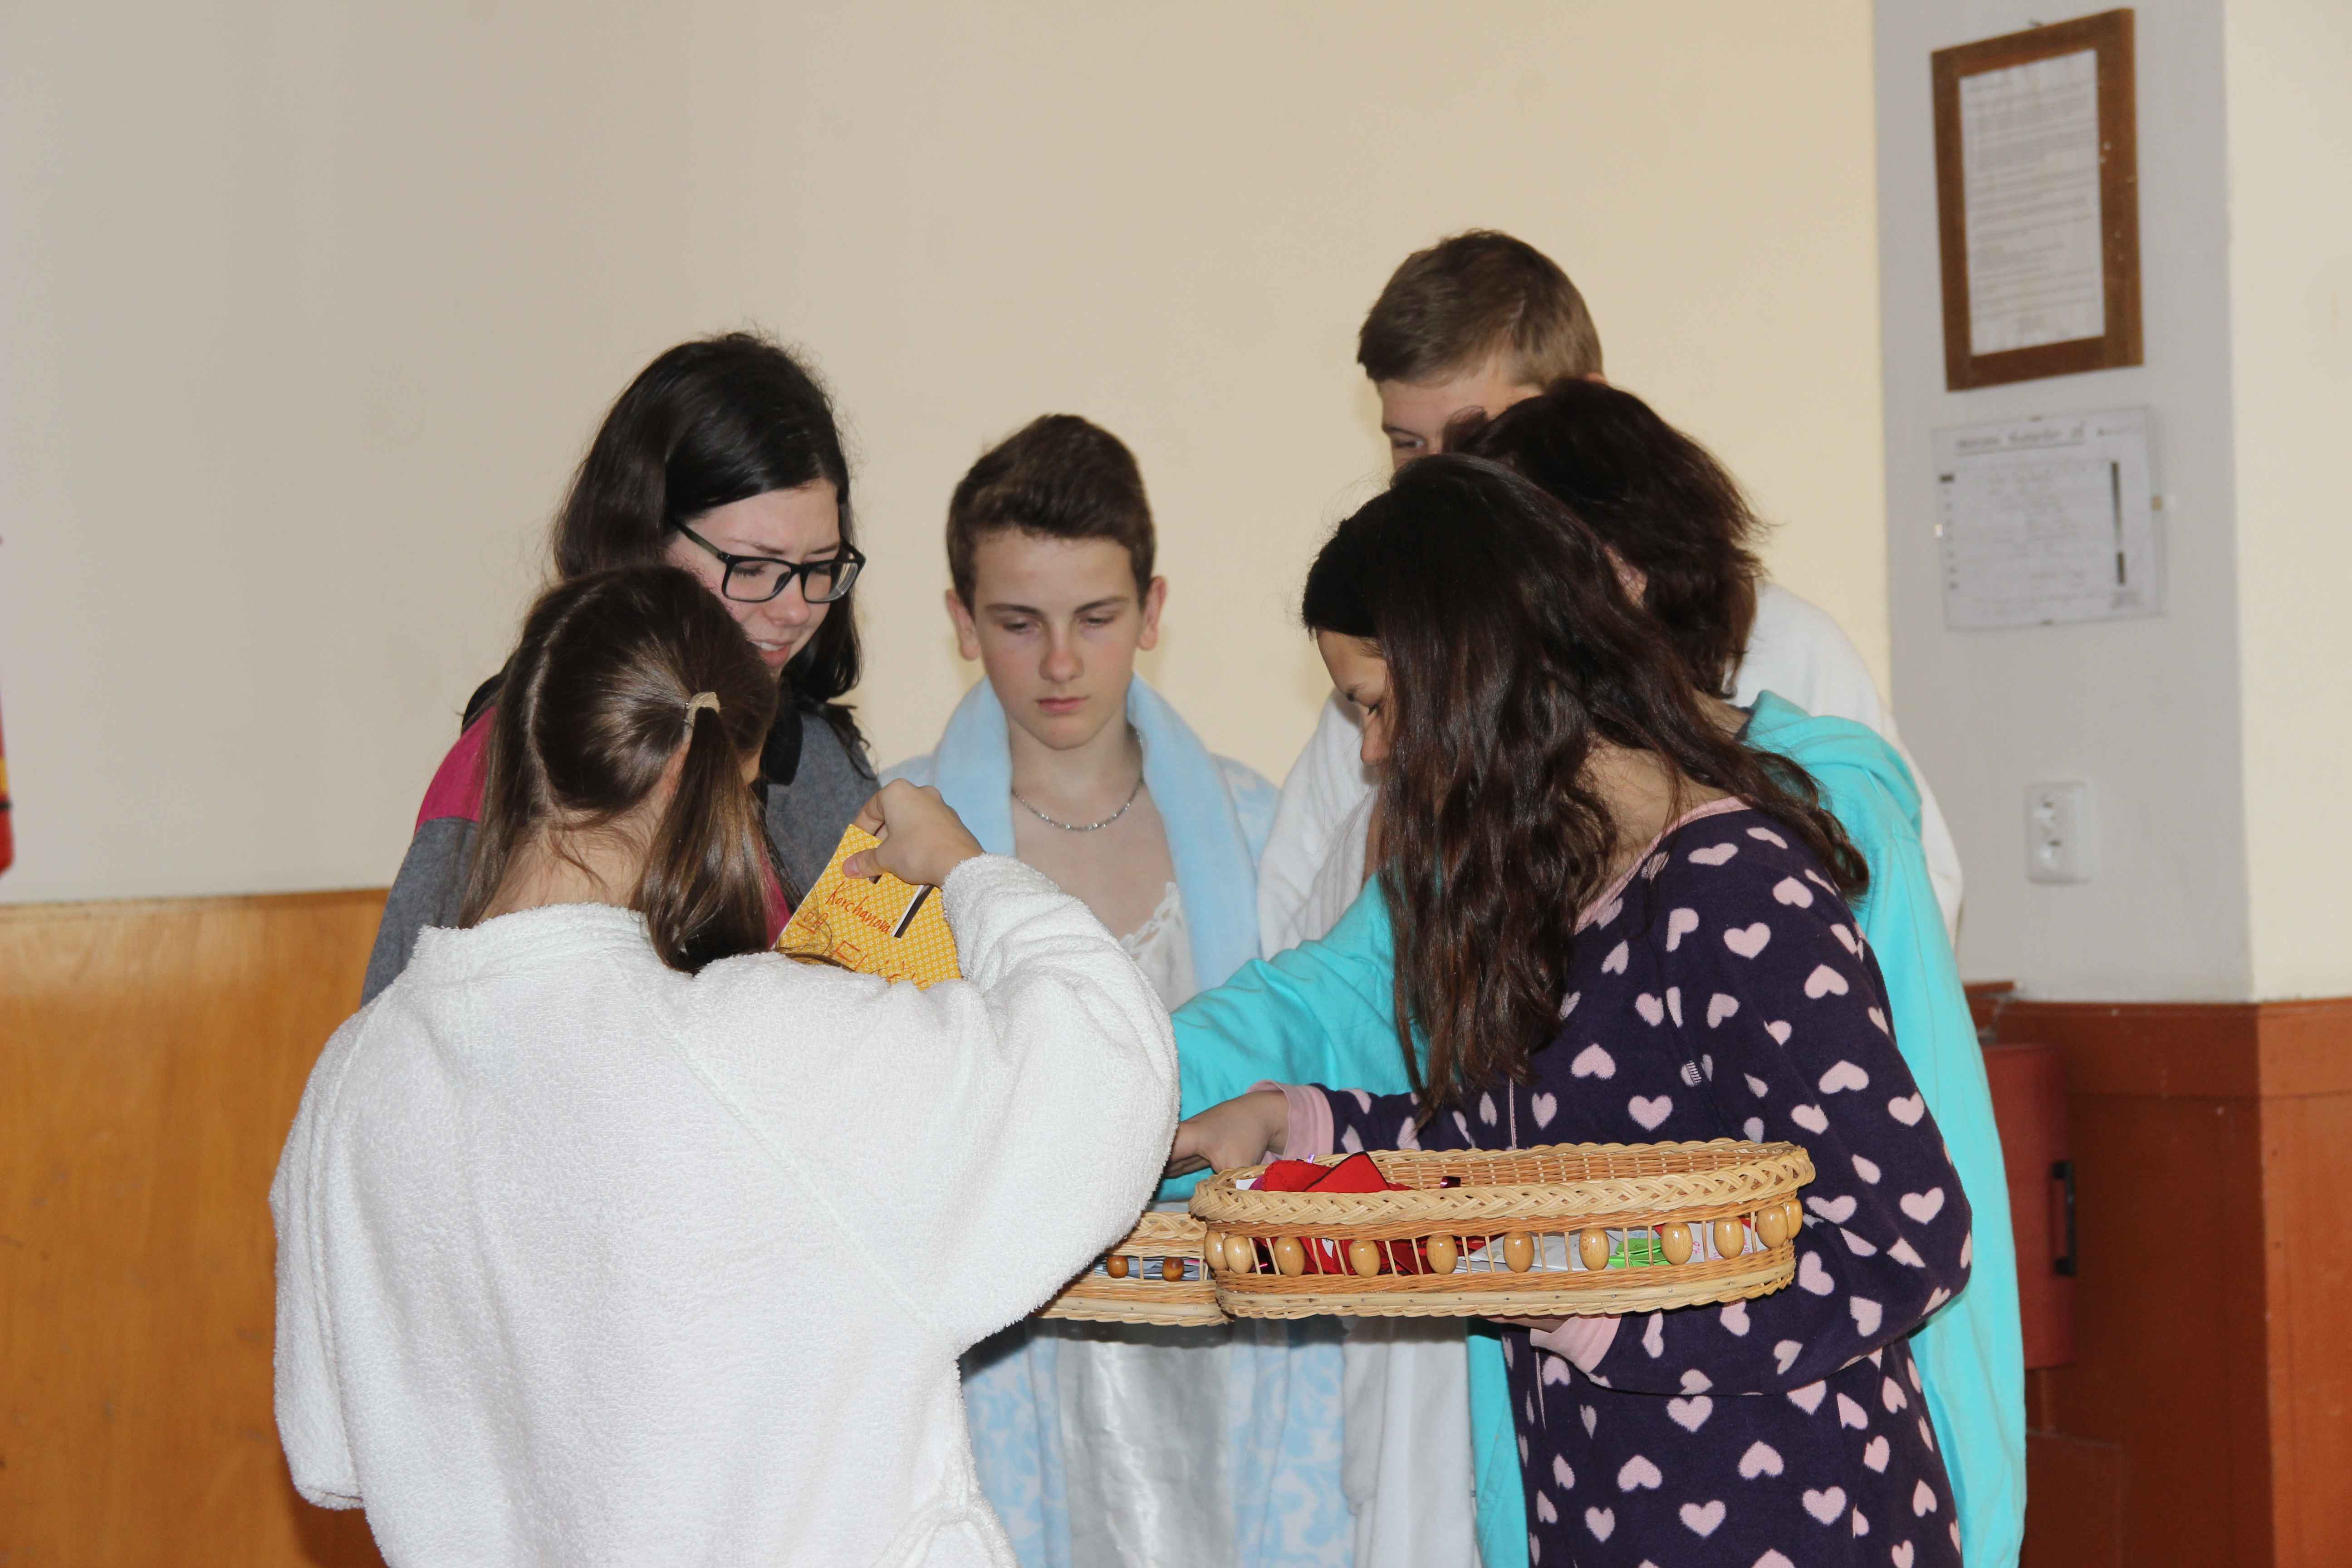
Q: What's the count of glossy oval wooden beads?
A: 13